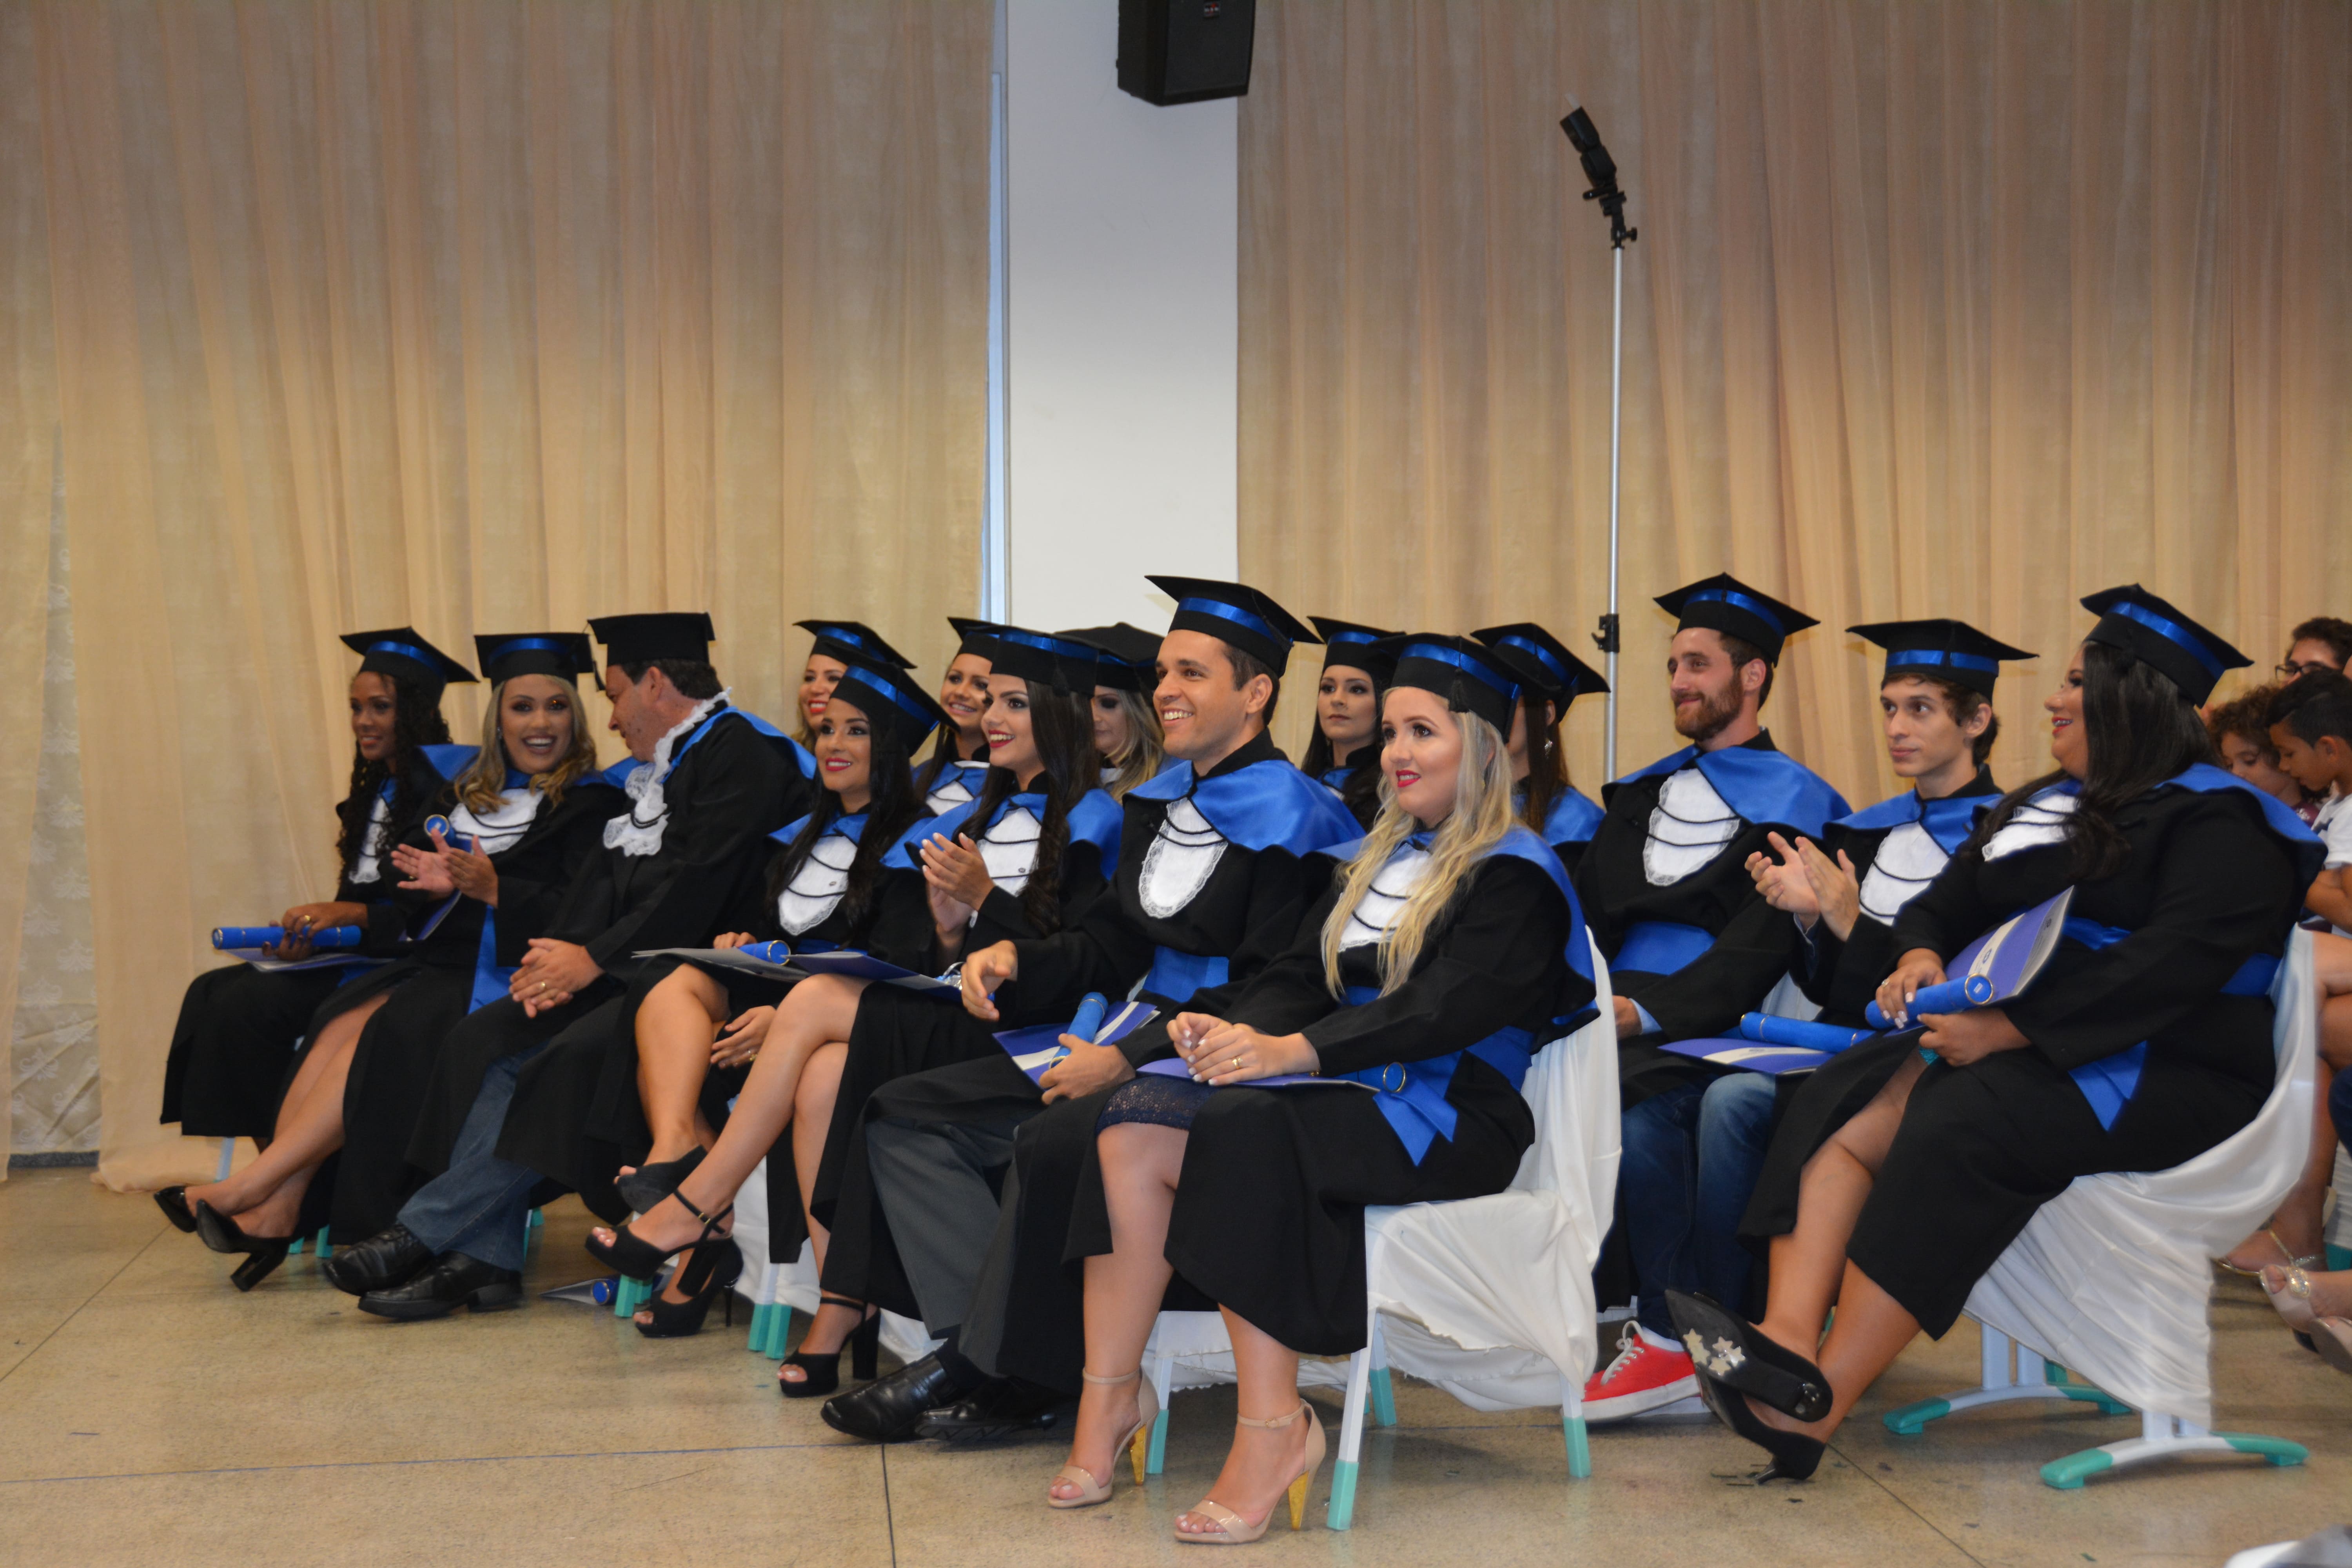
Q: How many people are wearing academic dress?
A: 15